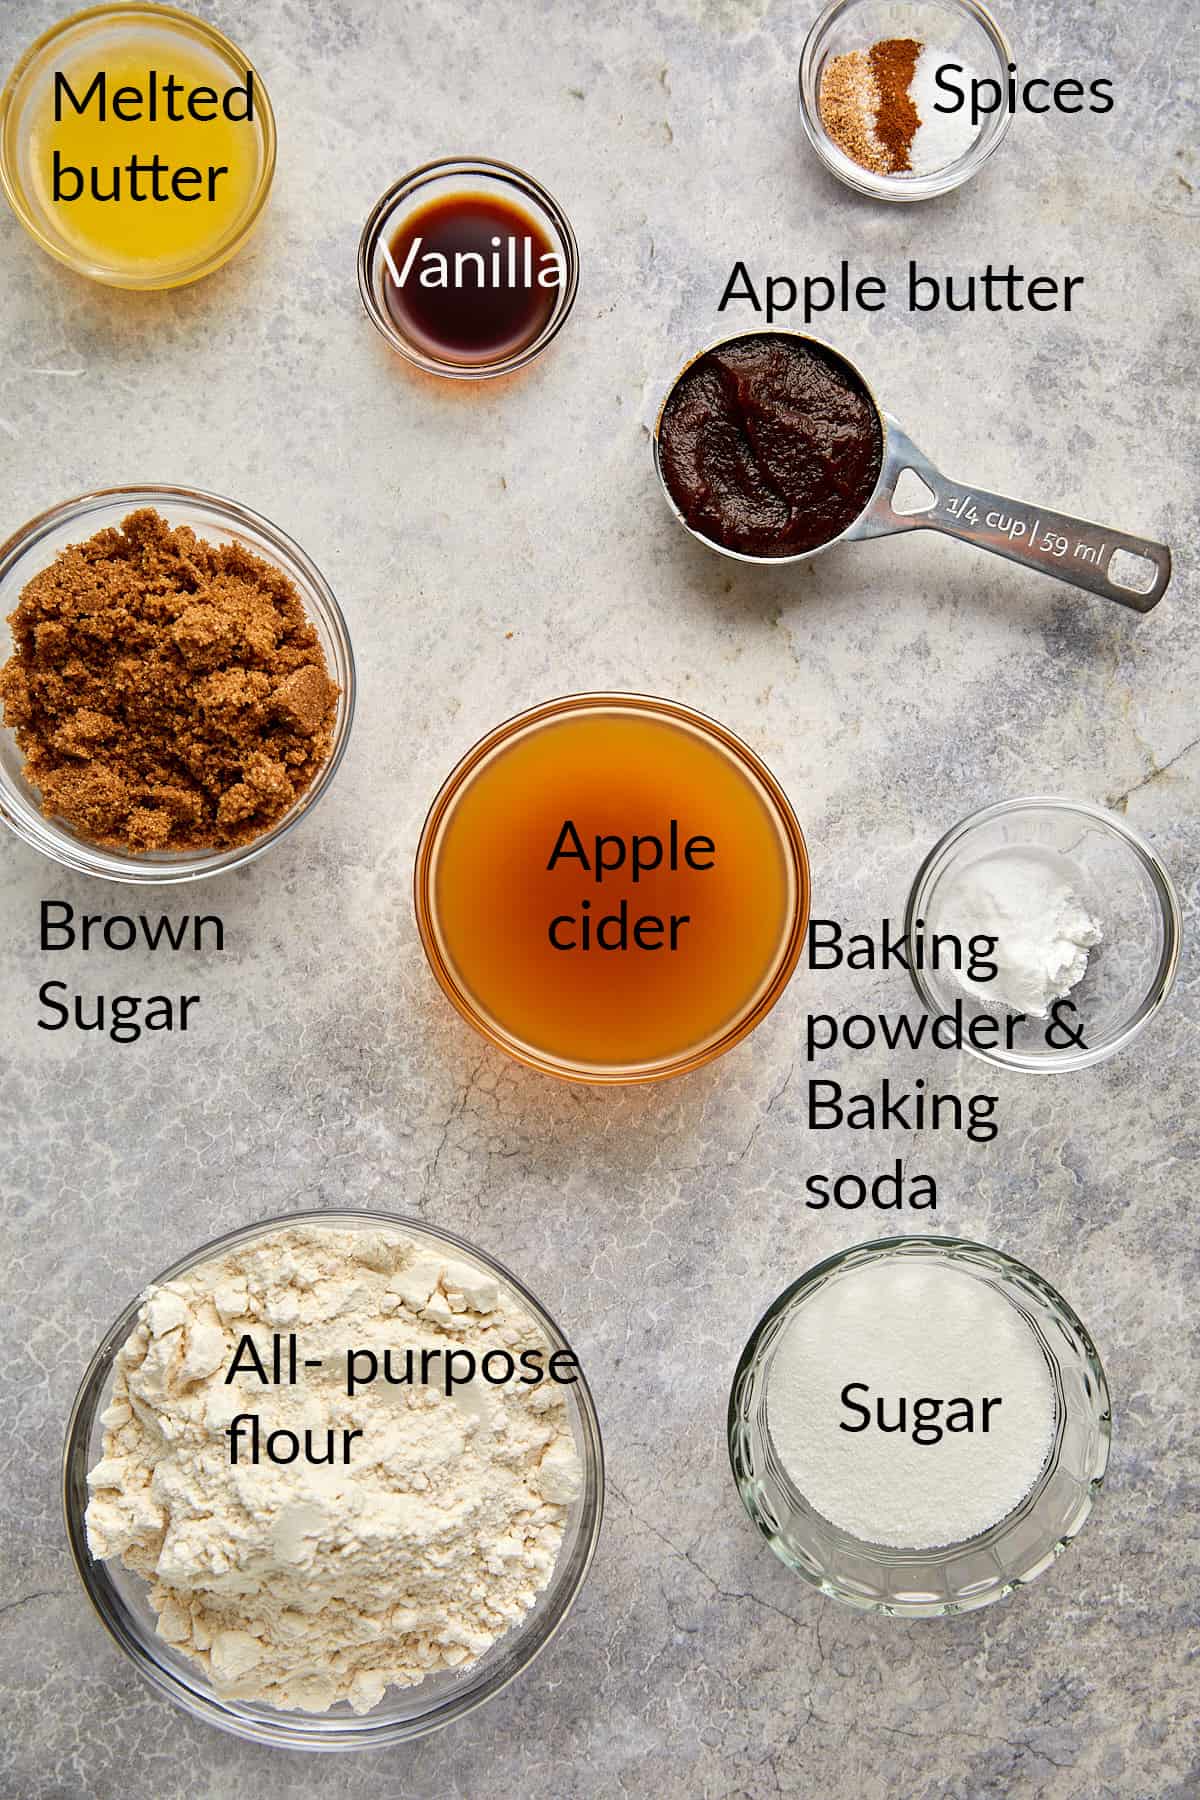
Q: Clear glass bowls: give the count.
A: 8